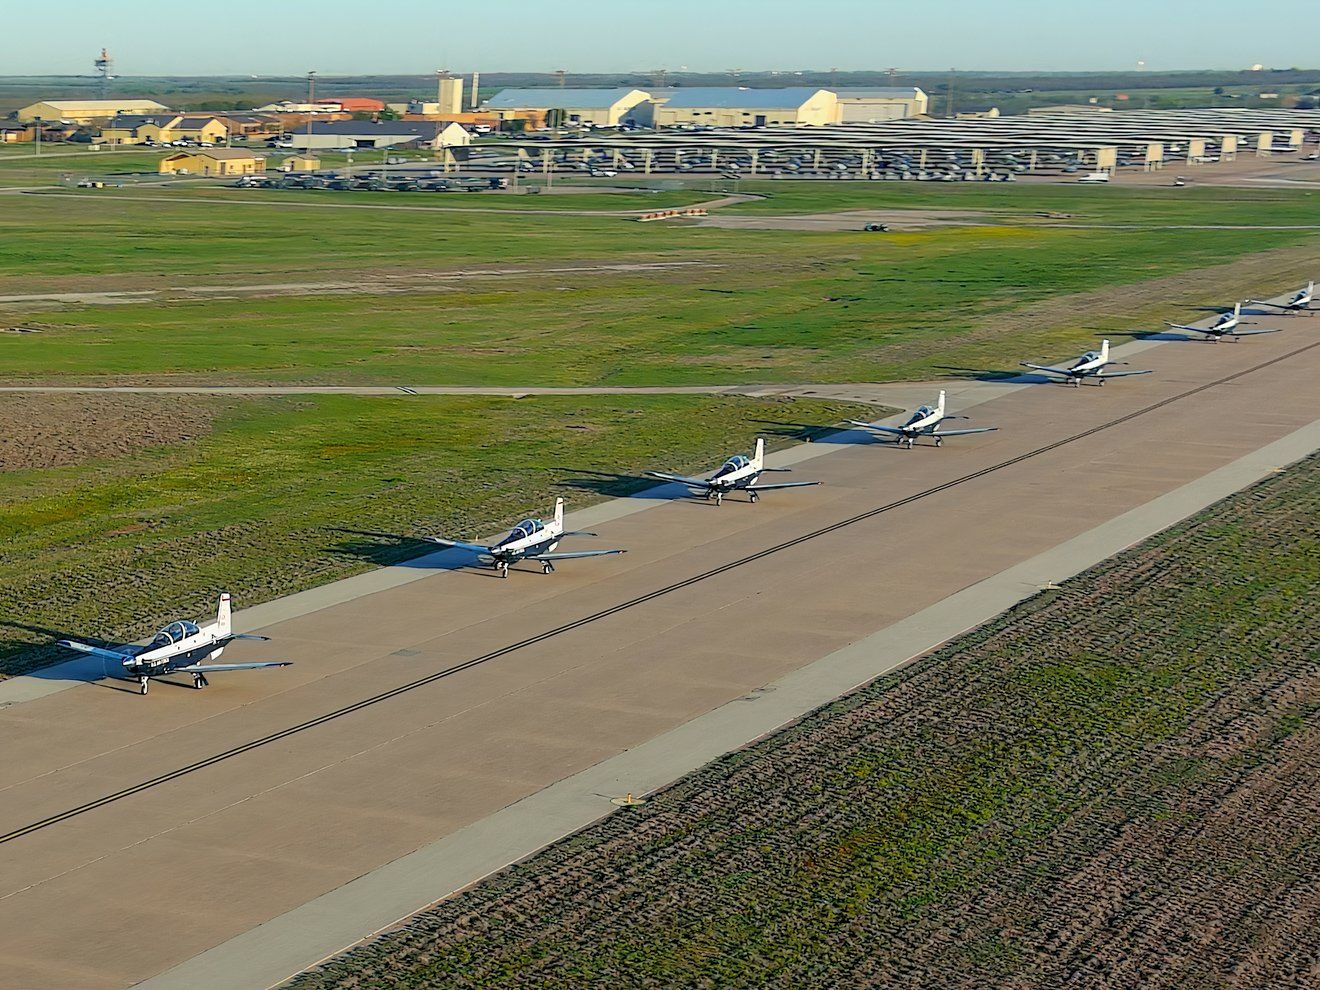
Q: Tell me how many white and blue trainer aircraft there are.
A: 7